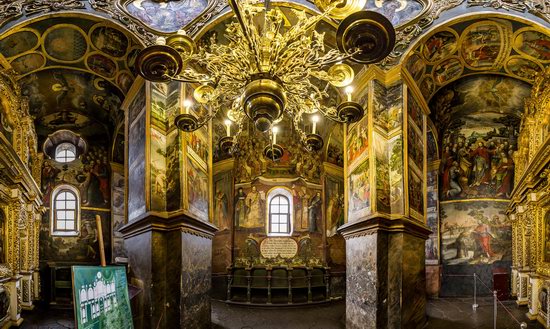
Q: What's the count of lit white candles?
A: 5